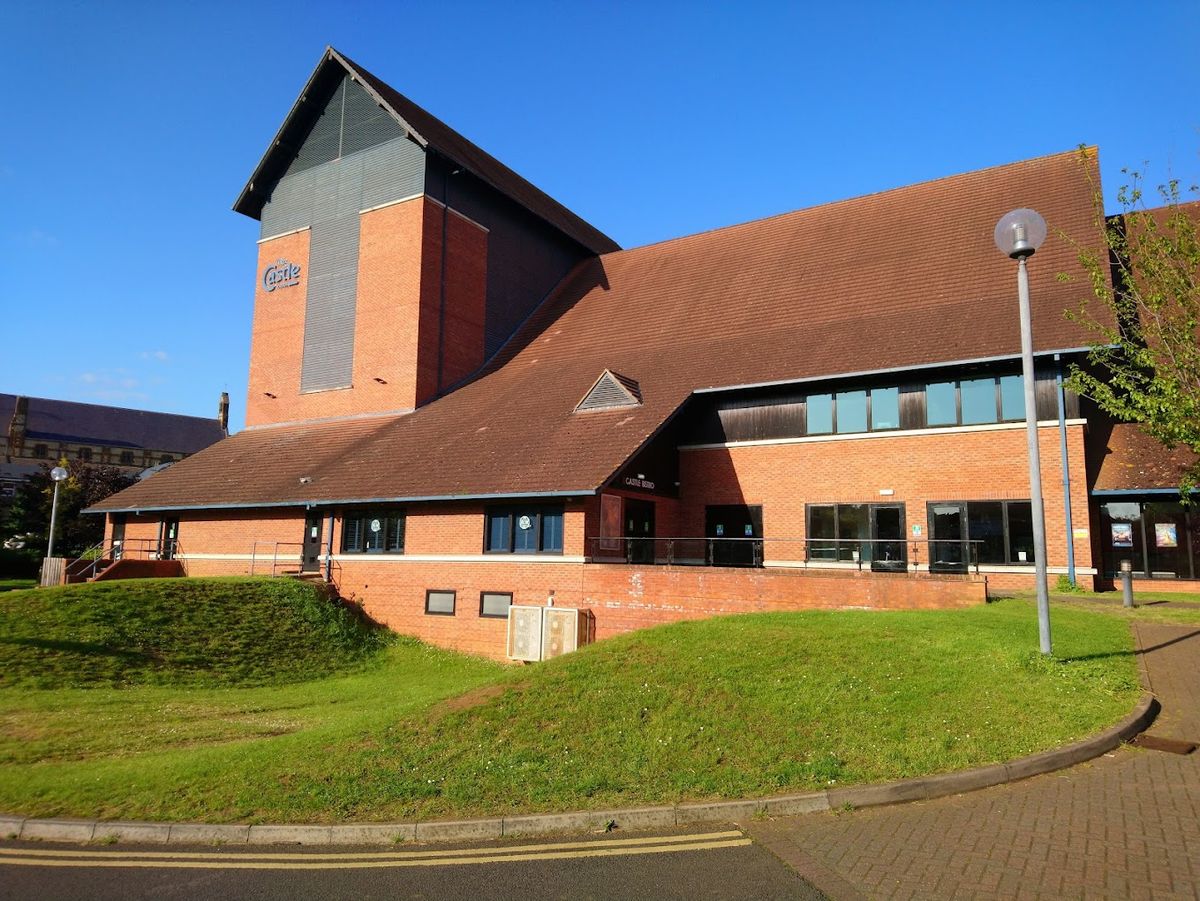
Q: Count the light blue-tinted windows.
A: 6